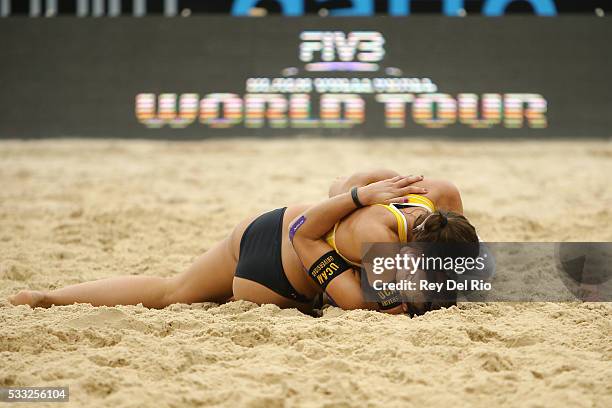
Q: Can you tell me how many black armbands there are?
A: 2